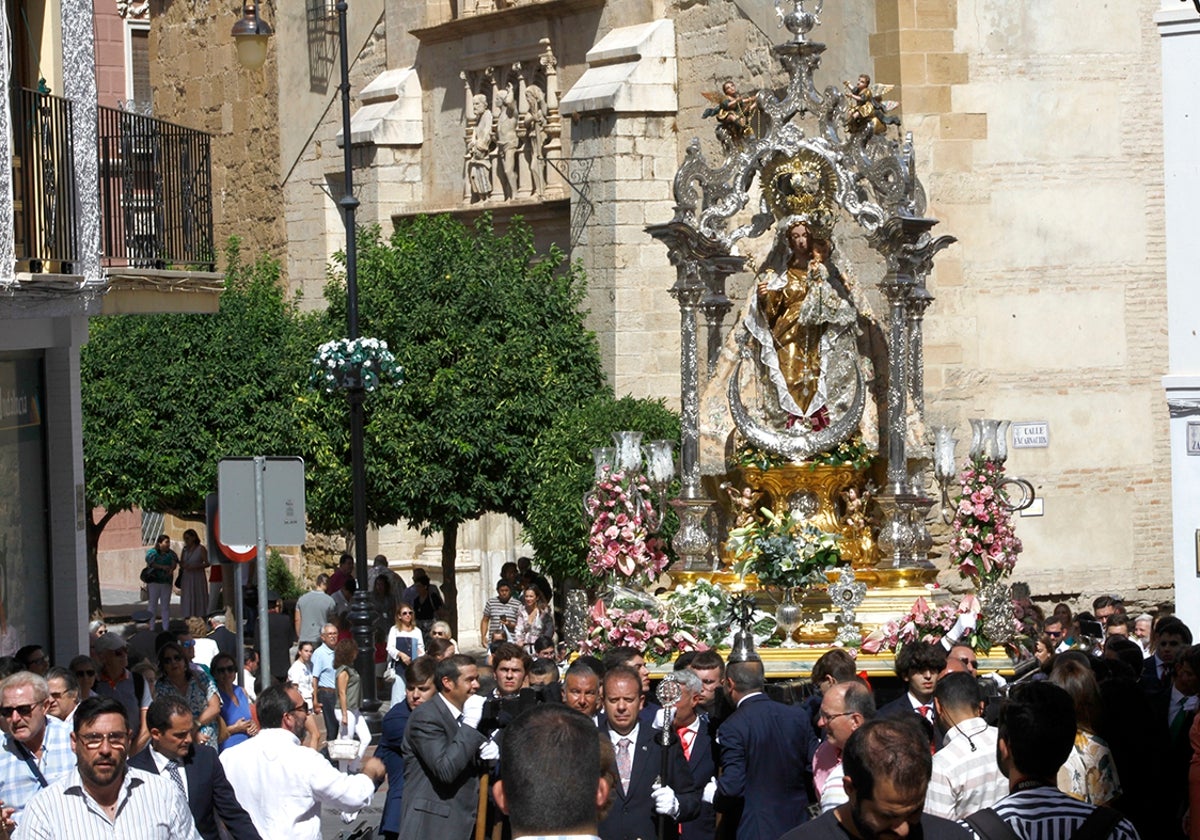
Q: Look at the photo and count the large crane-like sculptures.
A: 0